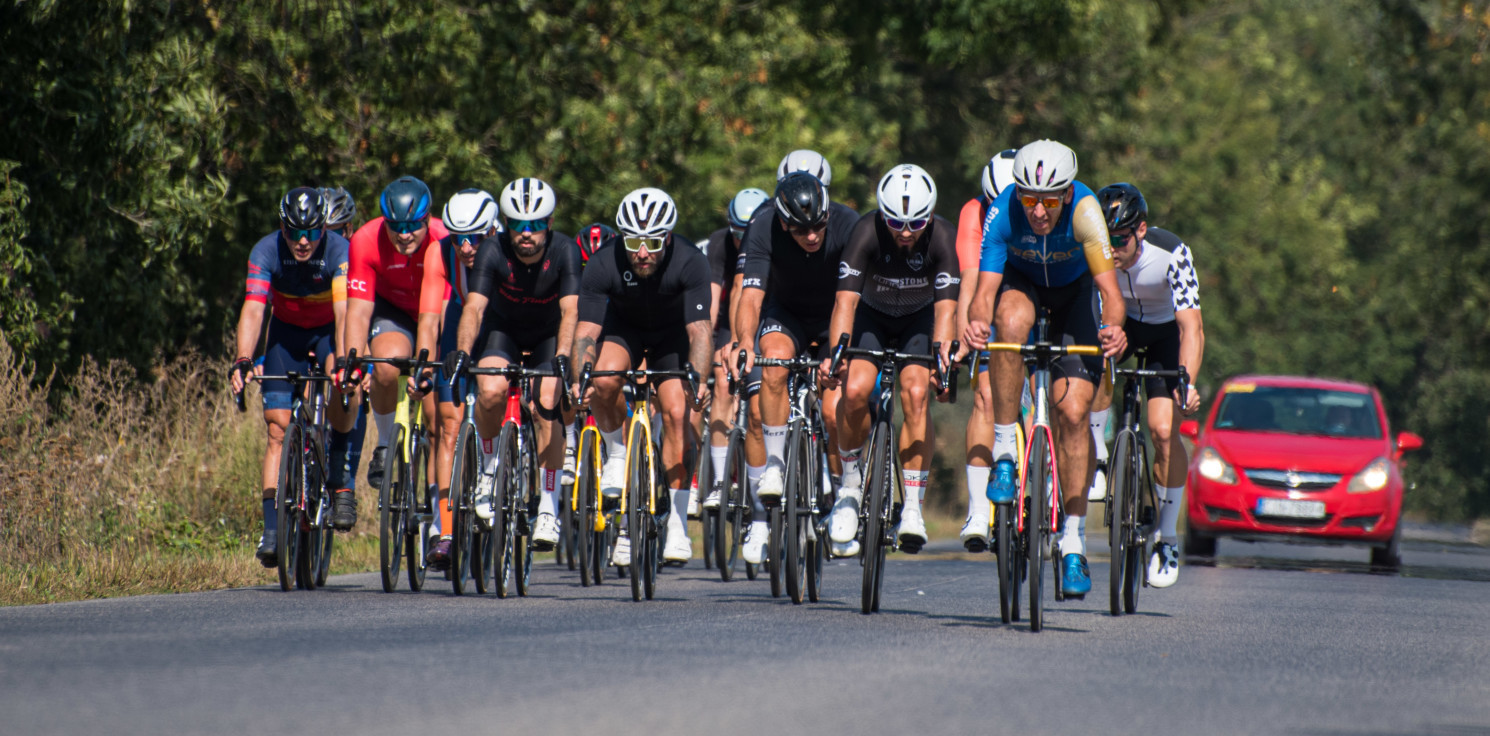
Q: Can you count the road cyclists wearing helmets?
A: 14